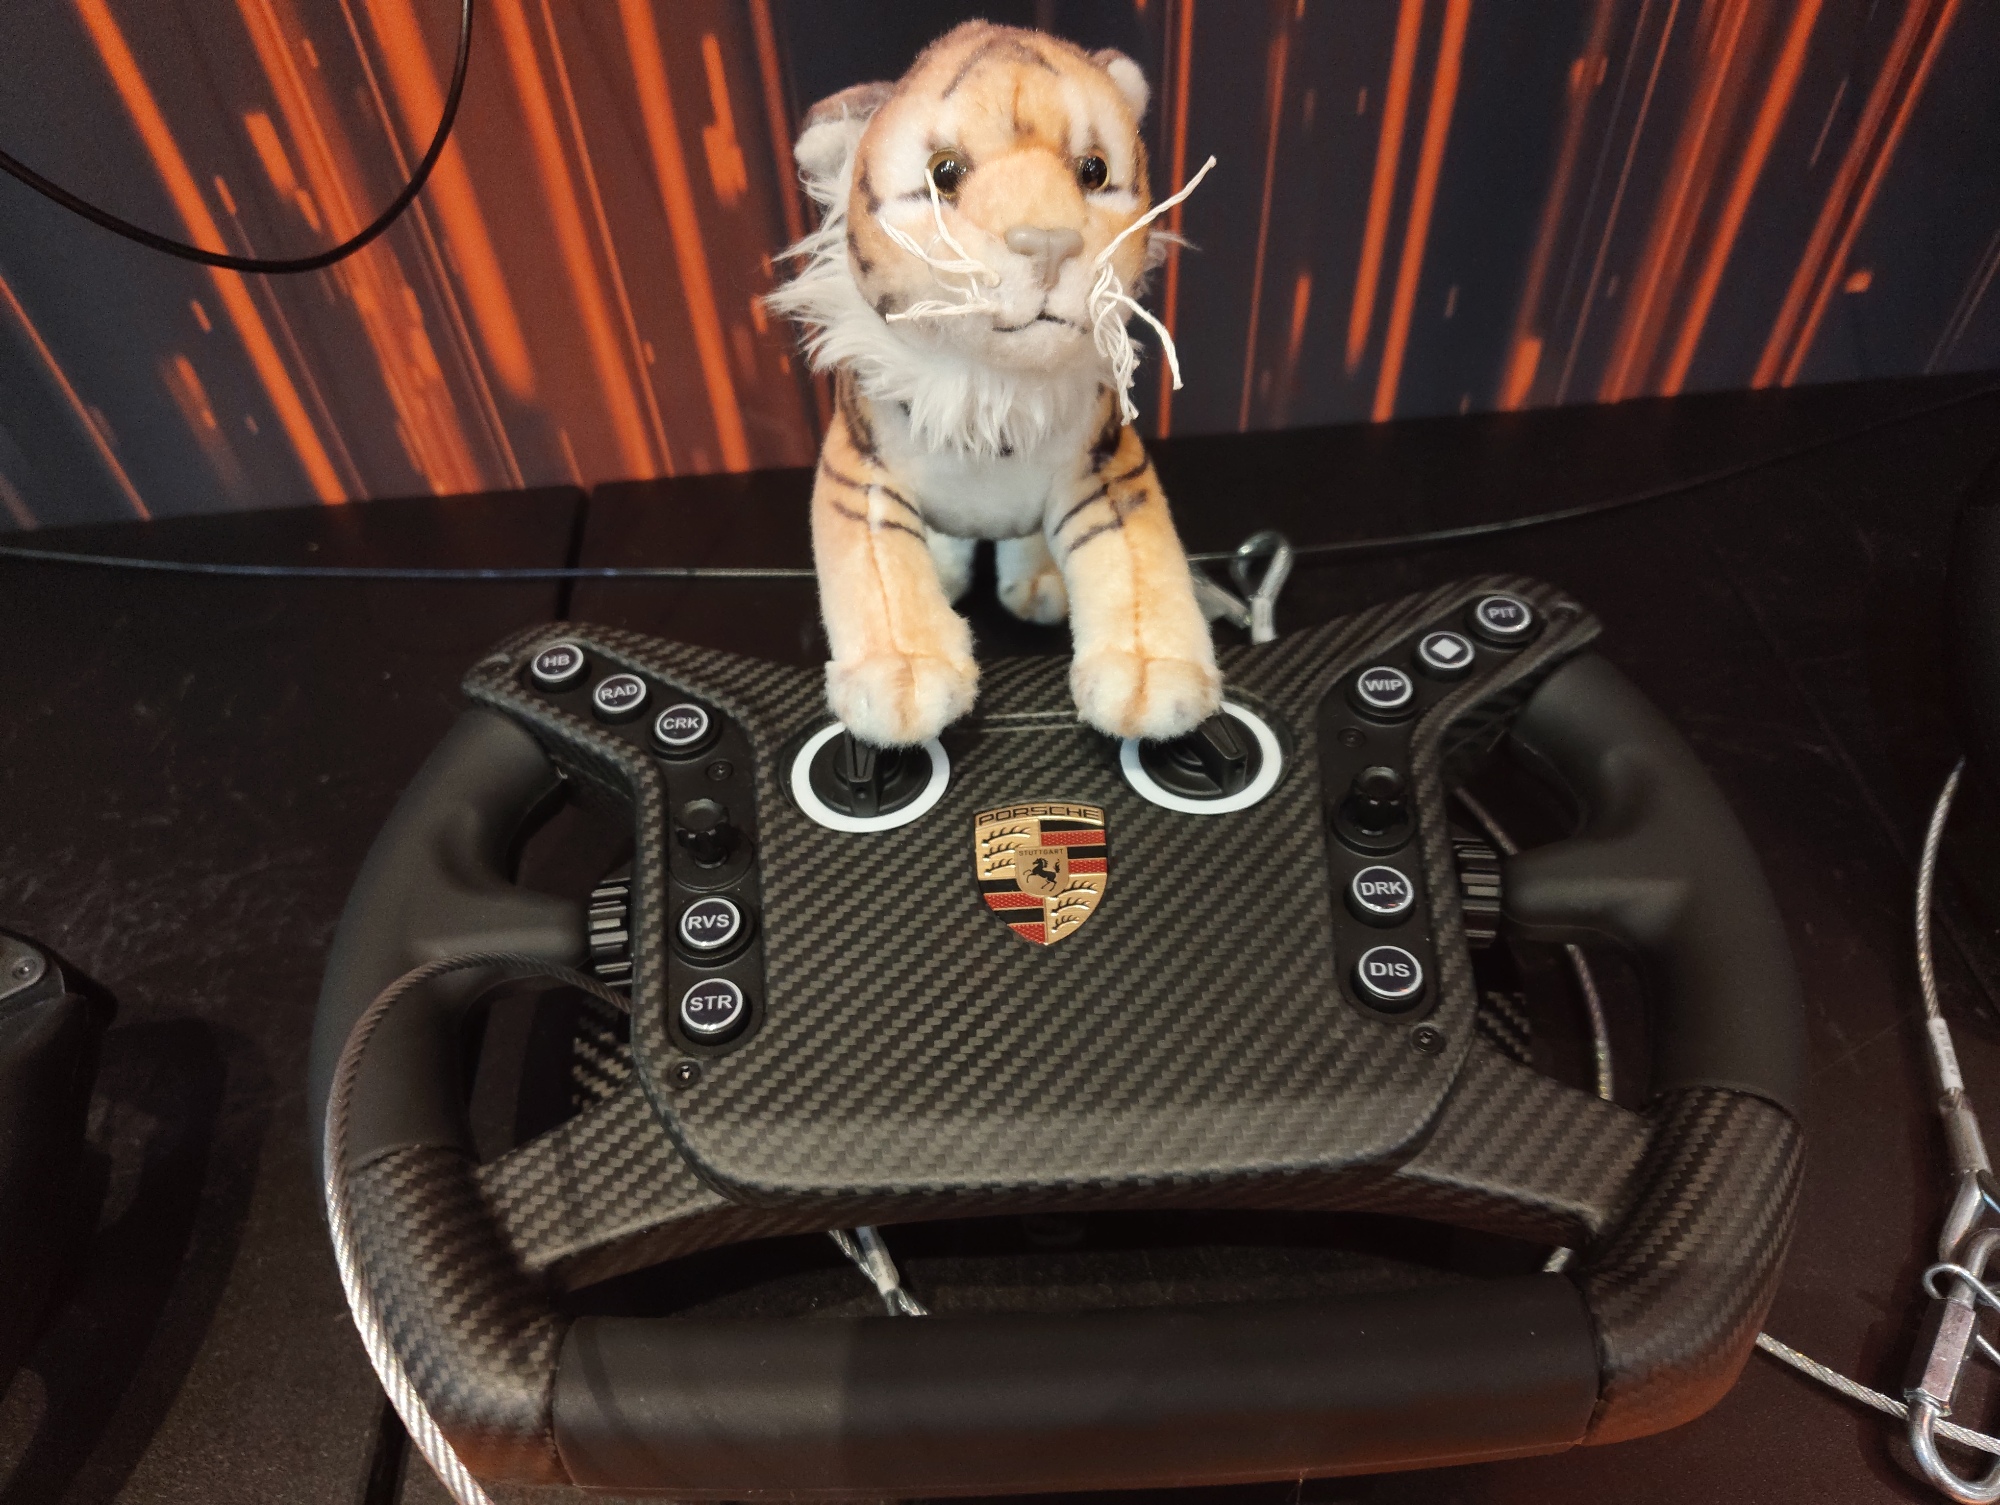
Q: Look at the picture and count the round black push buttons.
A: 10